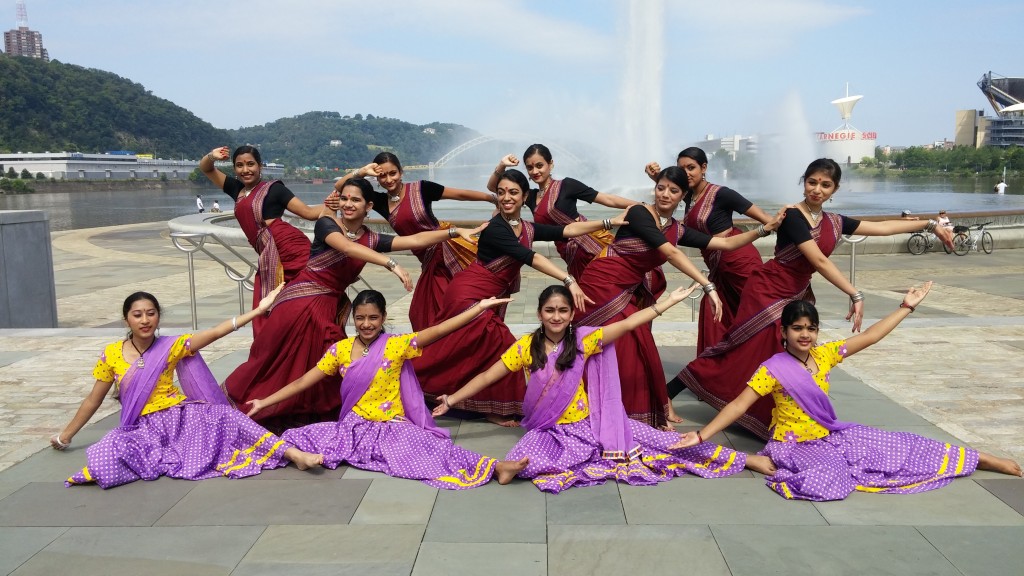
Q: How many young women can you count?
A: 12